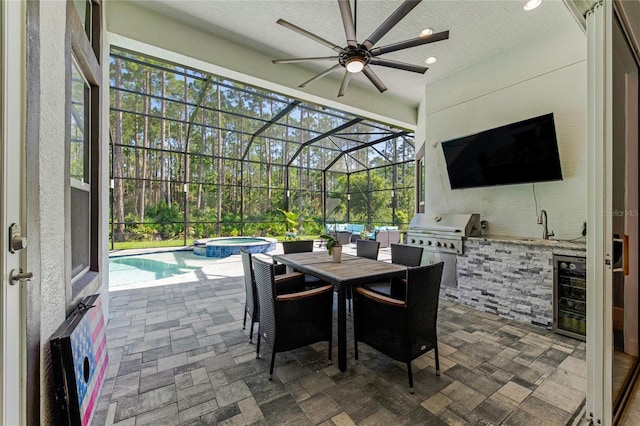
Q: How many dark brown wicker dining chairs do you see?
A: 6